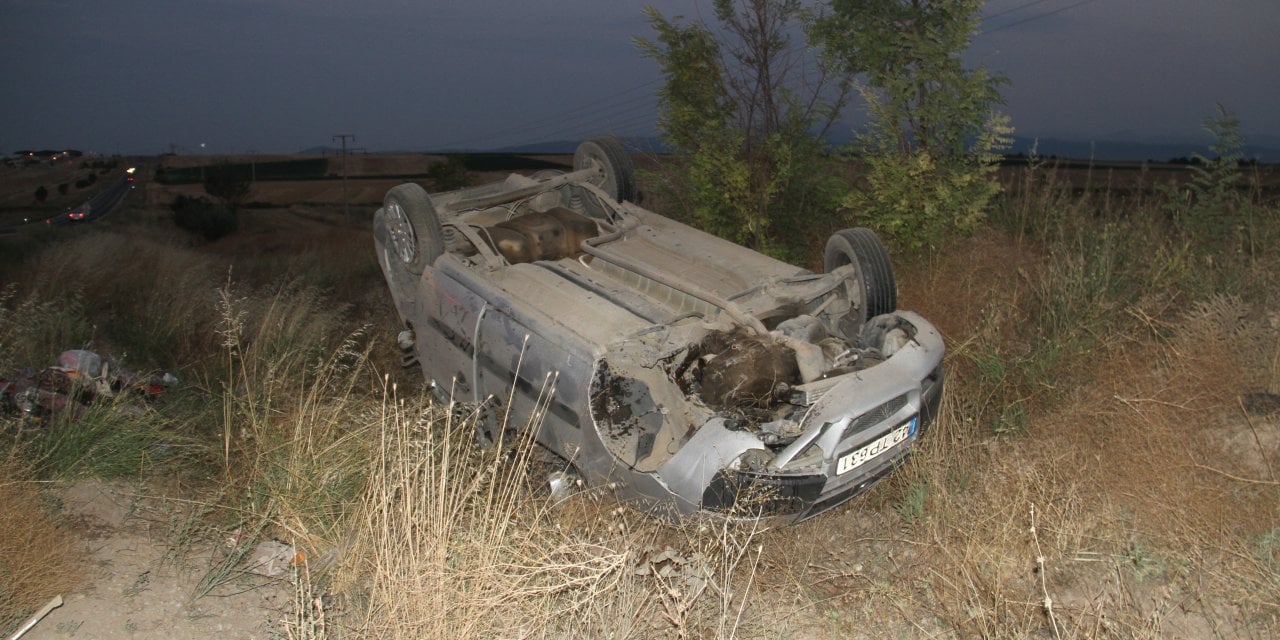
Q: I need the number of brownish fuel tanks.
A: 1